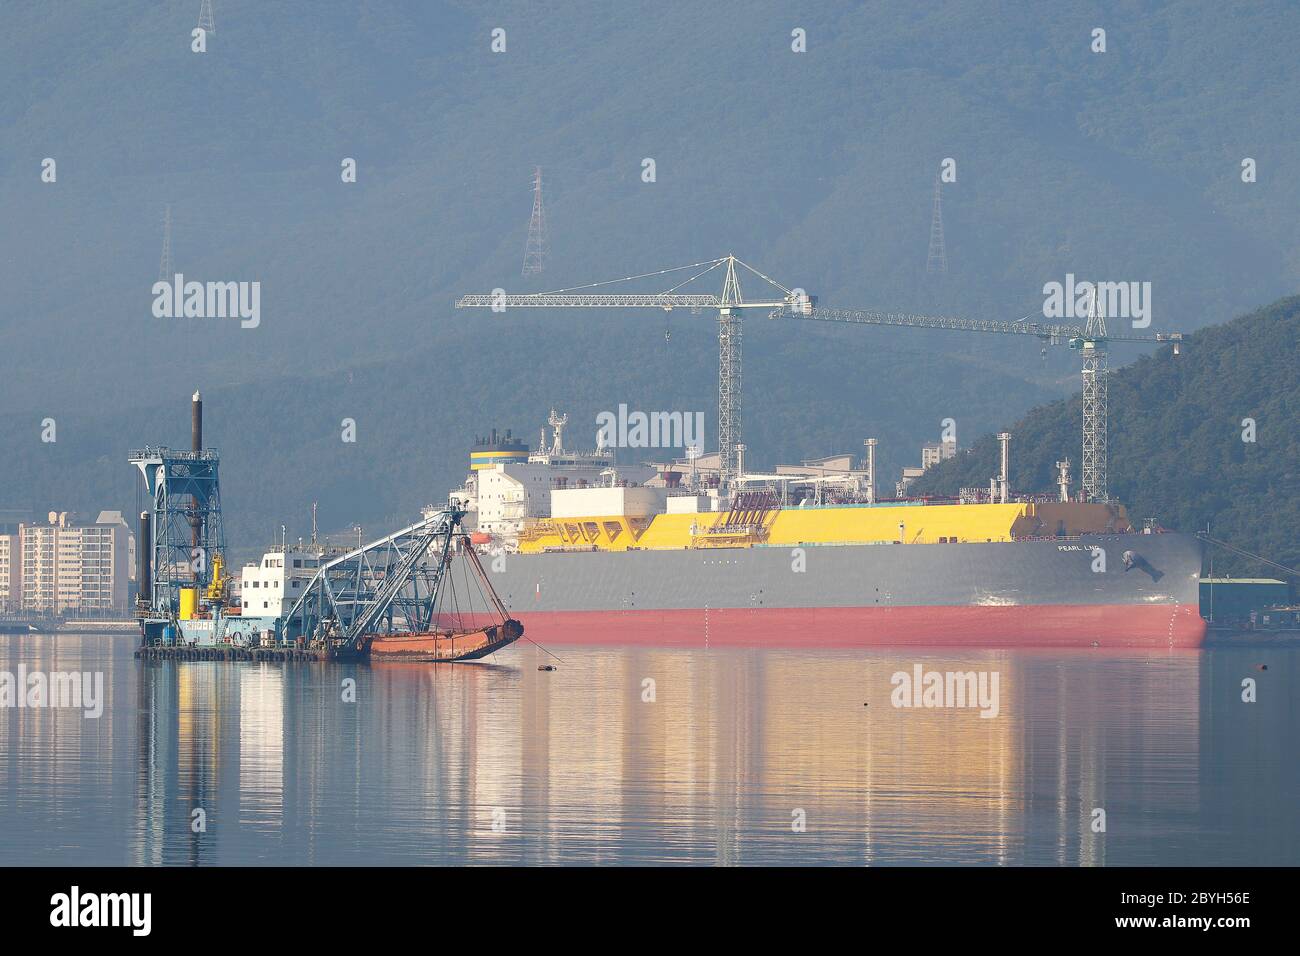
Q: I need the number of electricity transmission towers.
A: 4